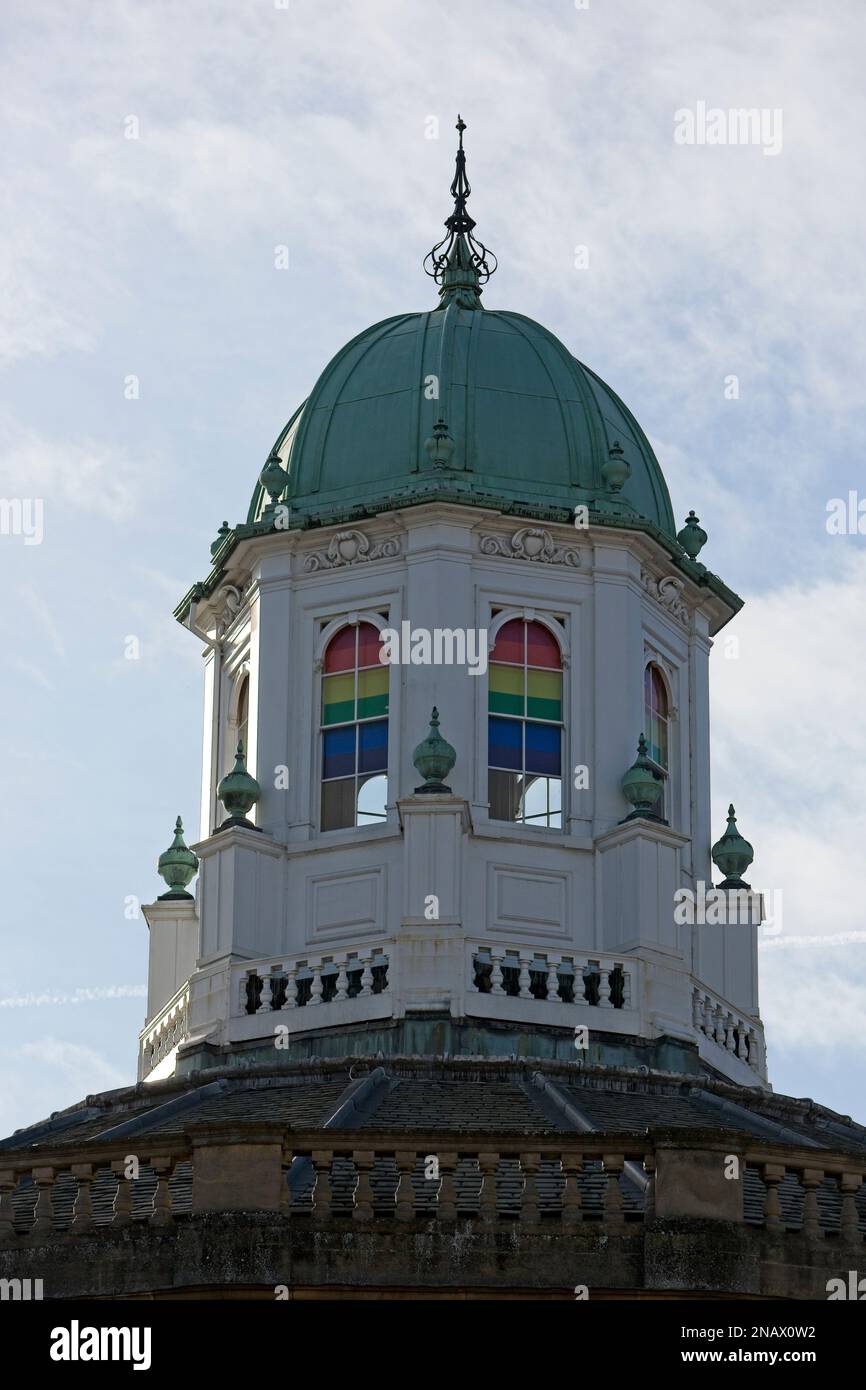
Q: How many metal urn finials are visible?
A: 10